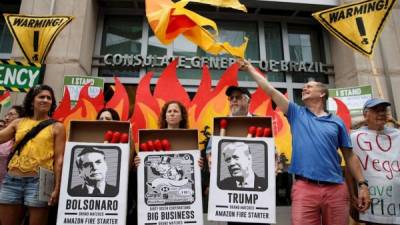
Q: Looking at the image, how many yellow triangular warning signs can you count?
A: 2